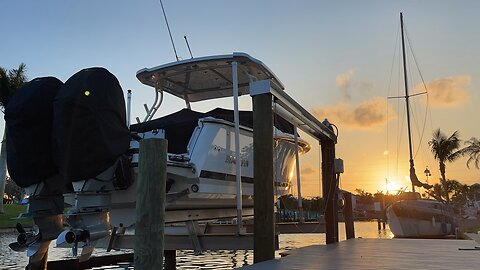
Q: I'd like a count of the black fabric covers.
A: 3